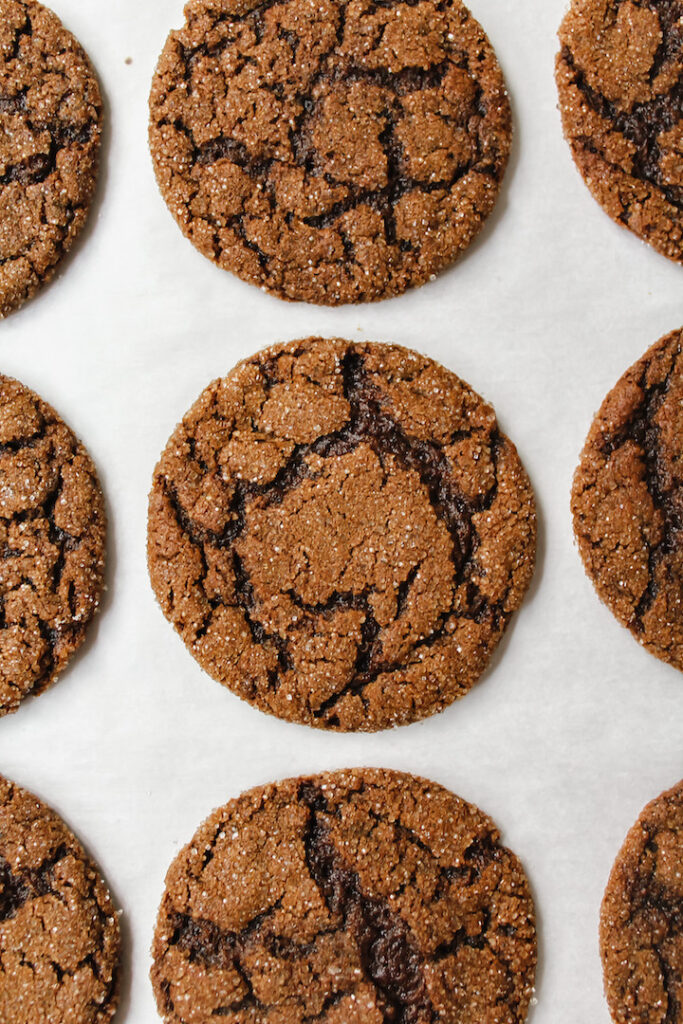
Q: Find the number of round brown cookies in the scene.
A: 9